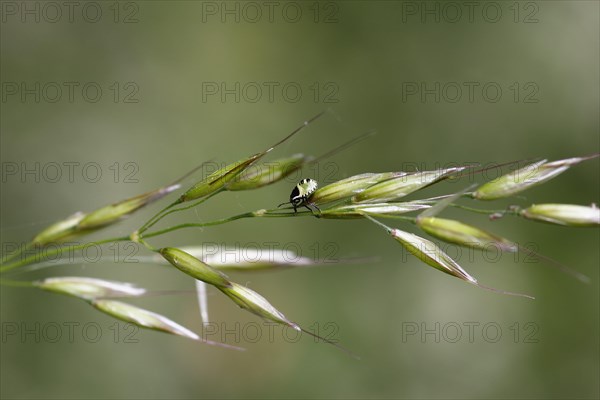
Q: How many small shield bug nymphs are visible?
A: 1